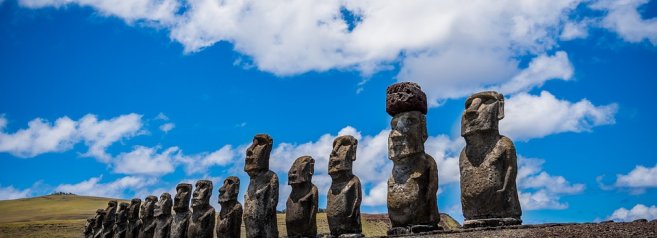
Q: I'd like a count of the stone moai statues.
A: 15